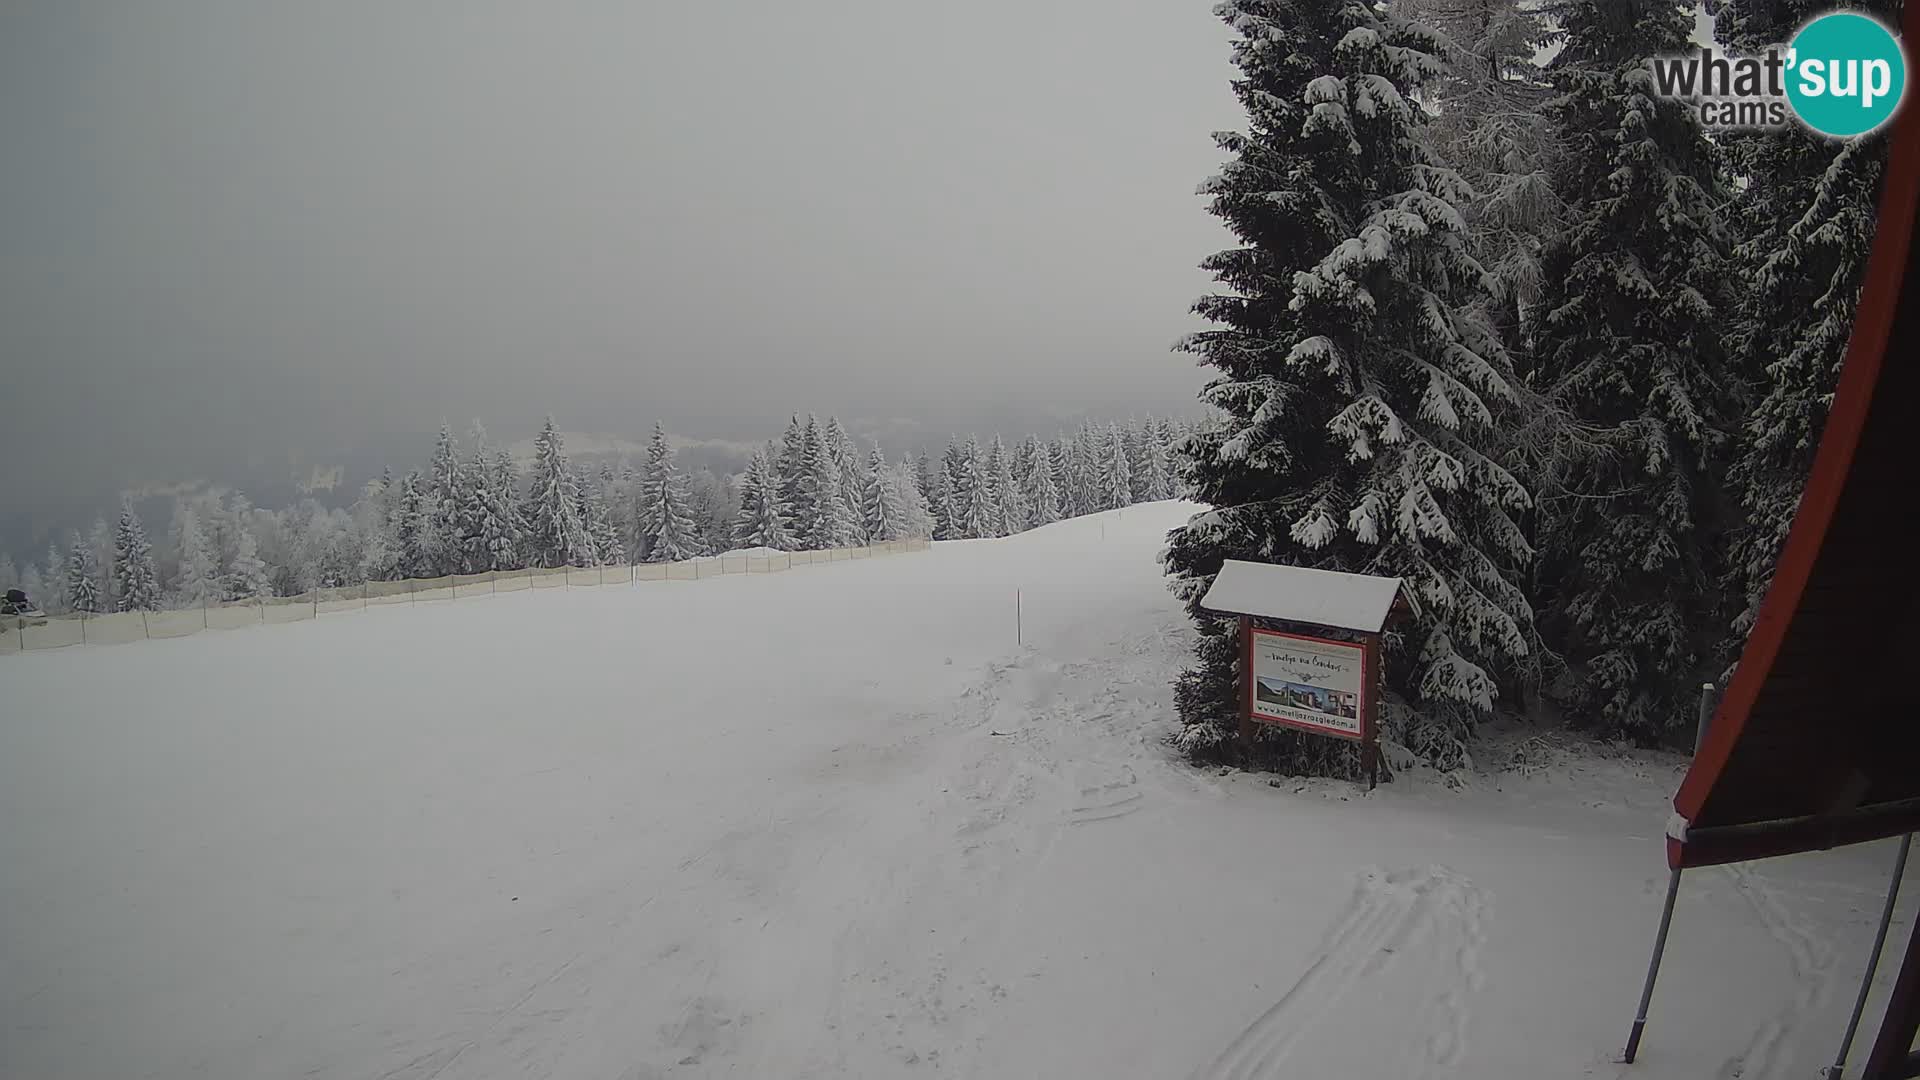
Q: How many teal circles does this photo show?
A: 1